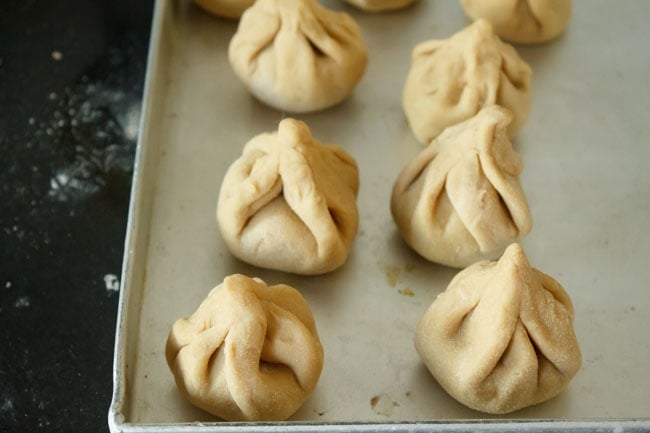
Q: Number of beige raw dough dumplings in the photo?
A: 9